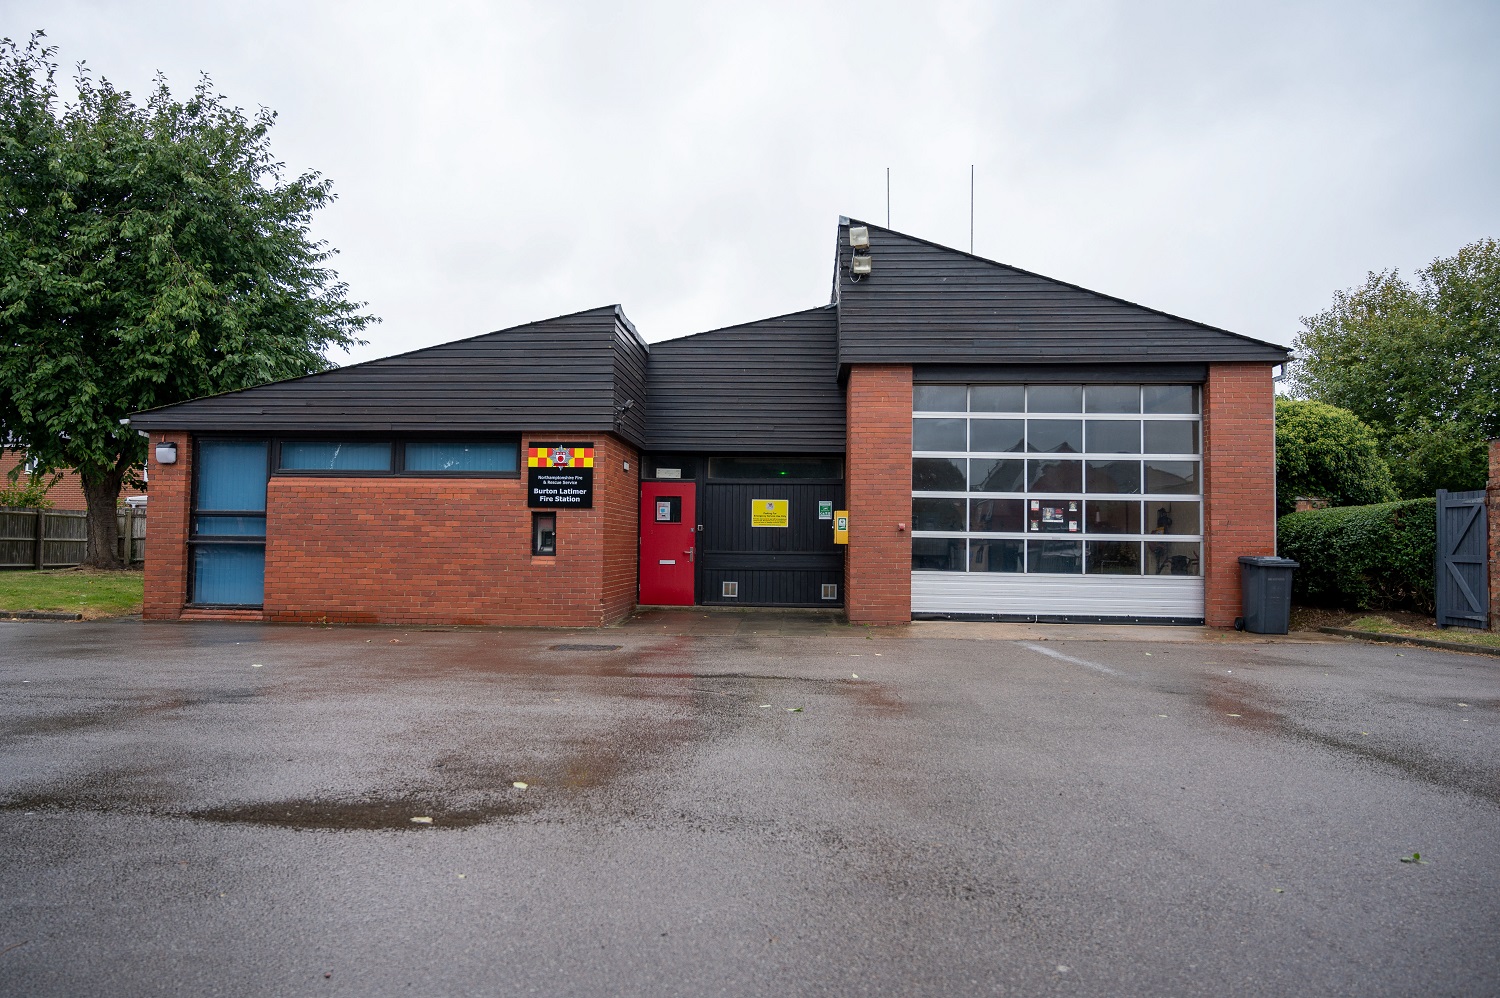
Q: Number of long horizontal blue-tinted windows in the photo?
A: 2